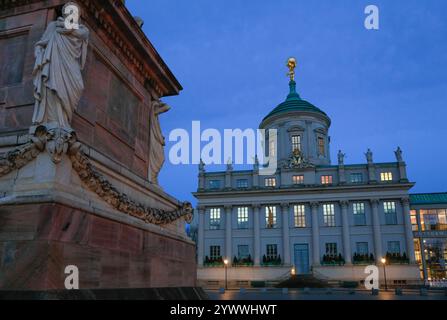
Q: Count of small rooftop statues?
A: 6